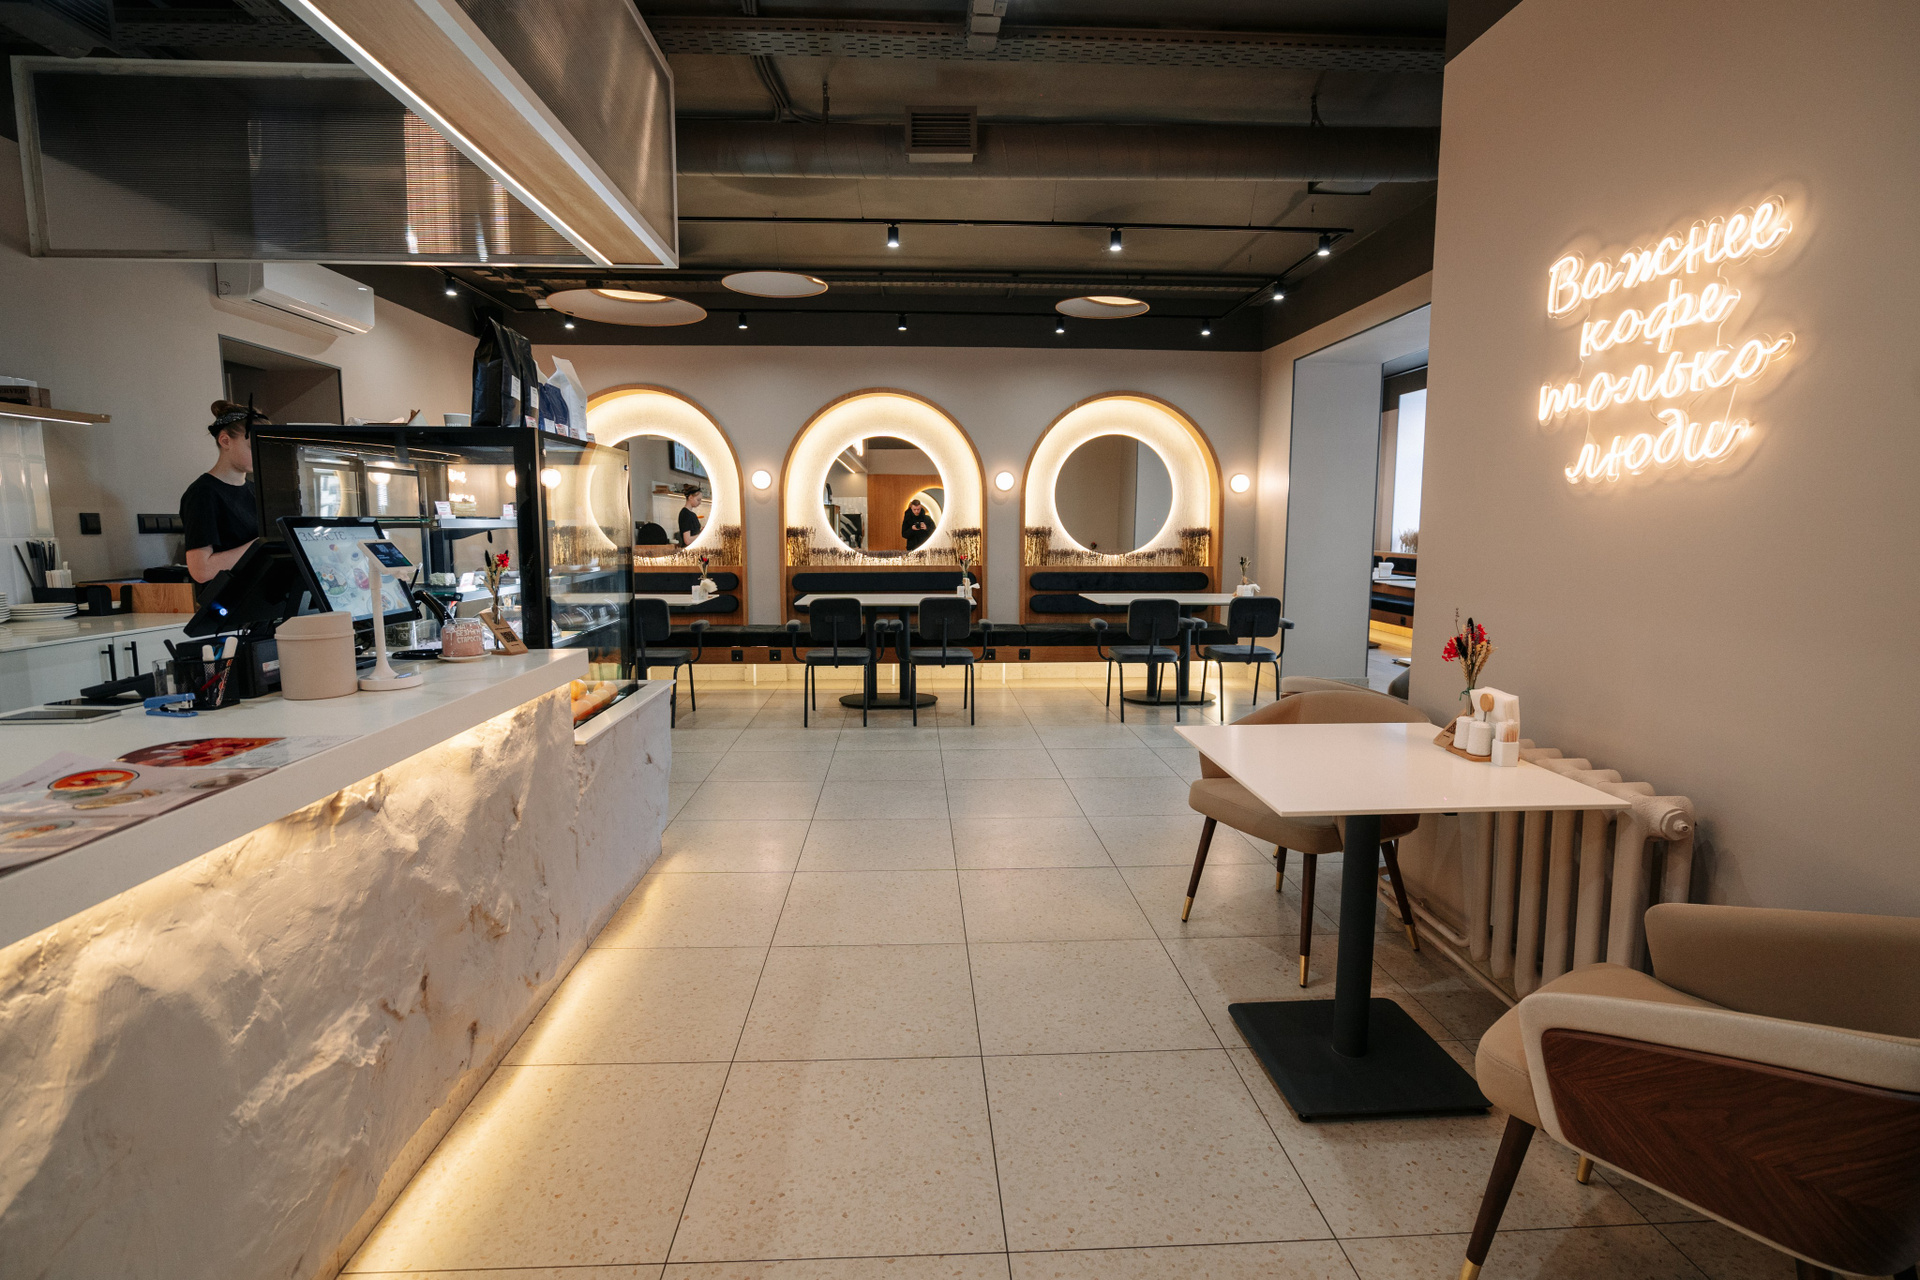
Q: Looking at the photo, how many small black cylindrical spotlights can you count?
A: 10